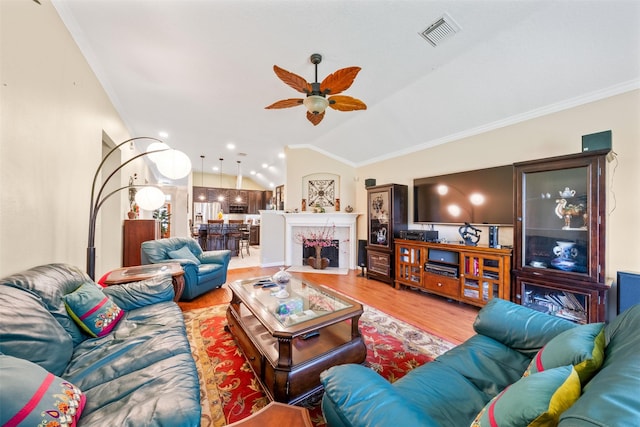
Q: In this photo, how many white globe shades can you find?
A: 3